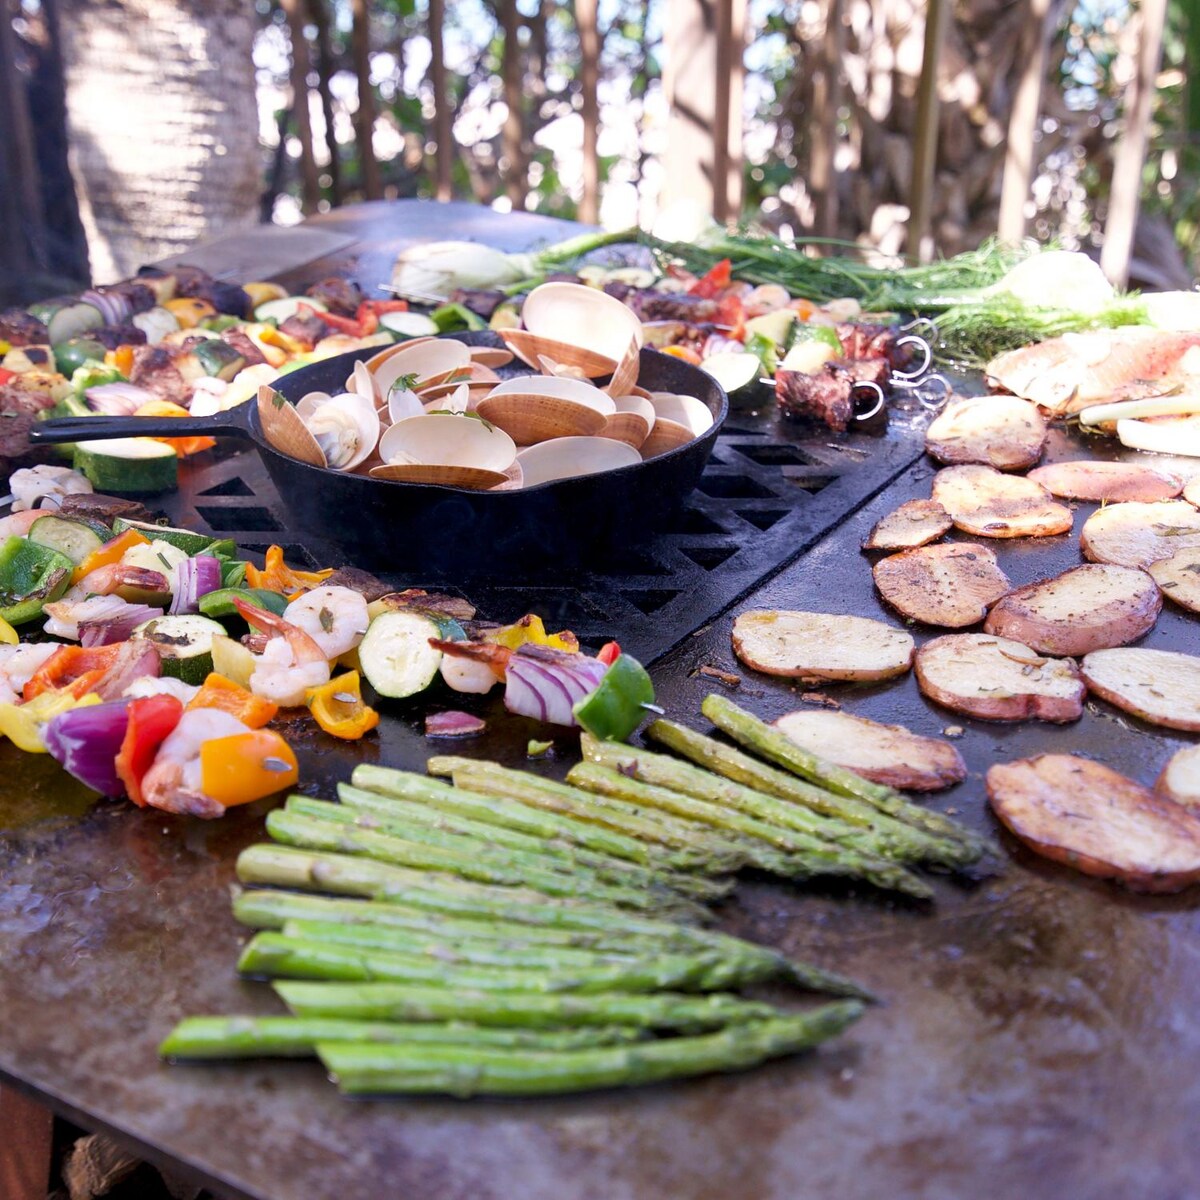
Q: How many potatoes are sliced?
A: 15